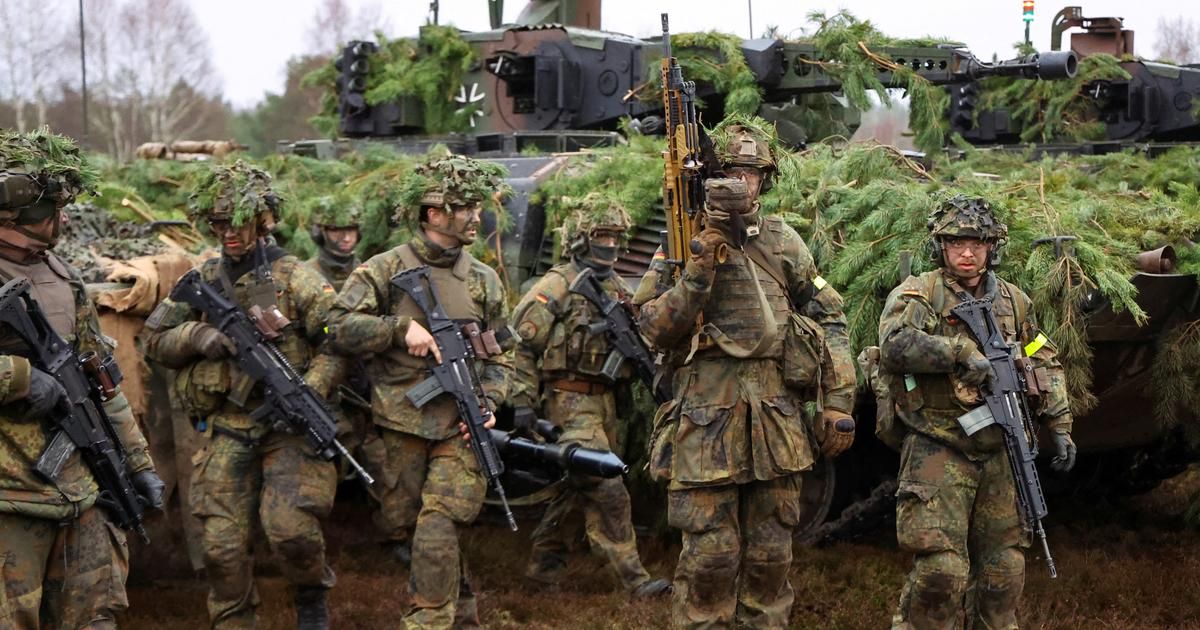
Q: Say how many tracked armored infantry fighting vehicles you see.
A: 2